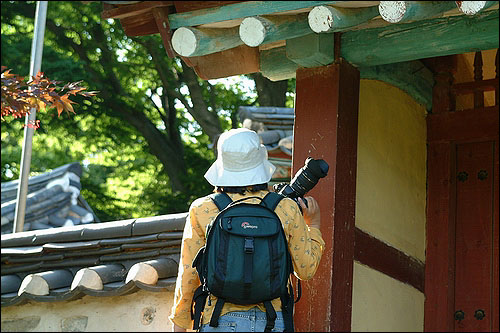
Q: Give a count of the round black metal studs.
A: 4